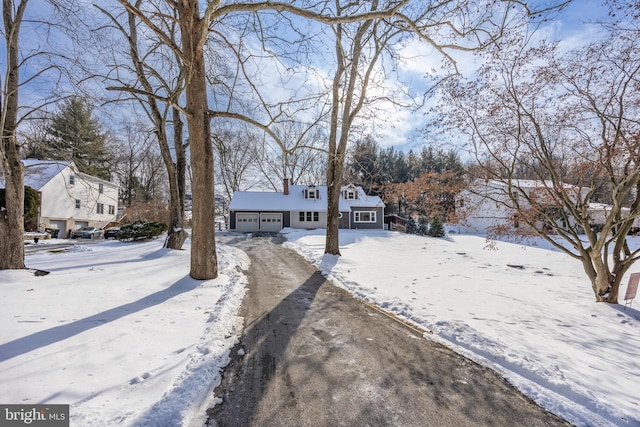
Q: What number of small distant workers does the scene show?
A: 0